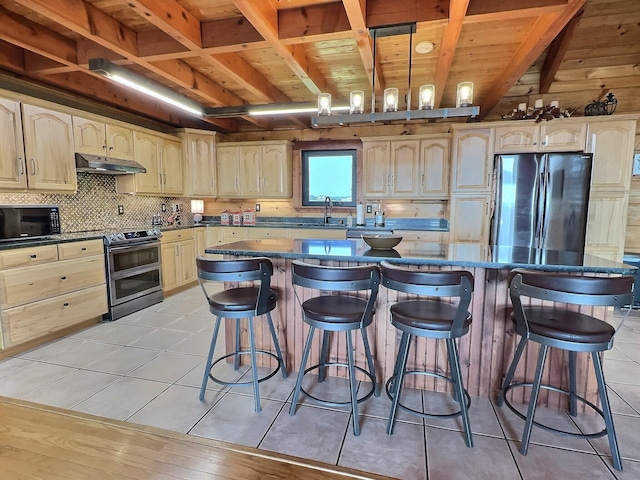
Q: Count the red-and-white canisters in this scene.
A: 3